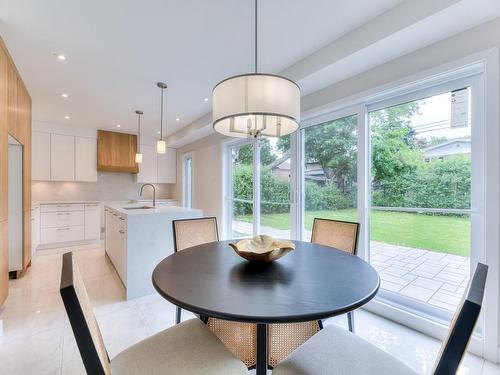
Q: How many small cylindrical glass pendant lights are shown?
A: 2